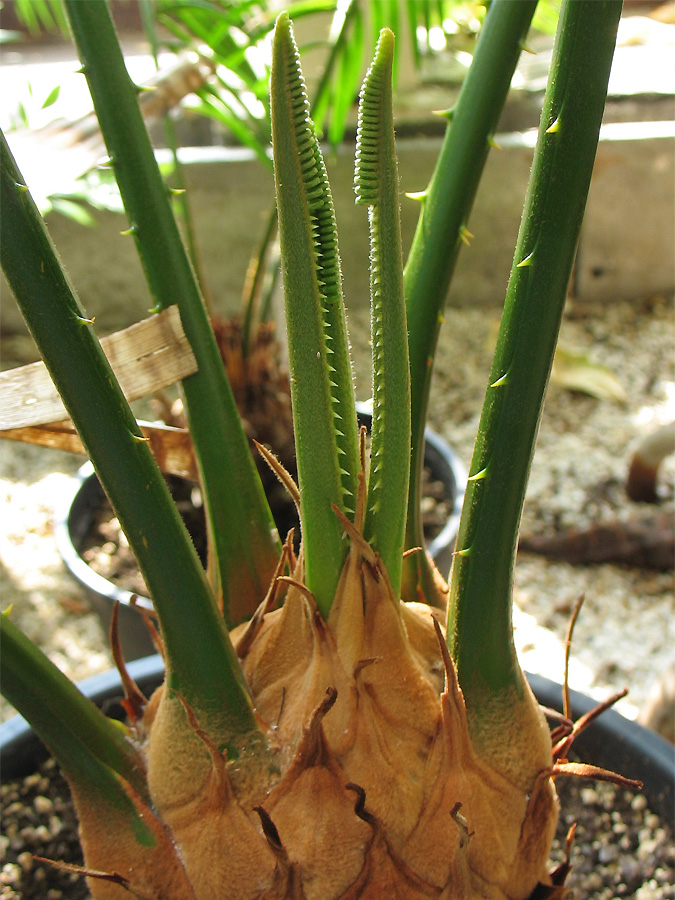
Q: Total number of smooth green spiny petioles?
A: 5